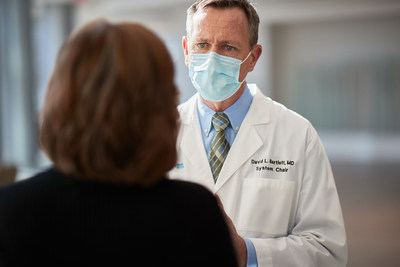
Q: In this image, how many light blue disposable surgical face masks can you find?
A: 1